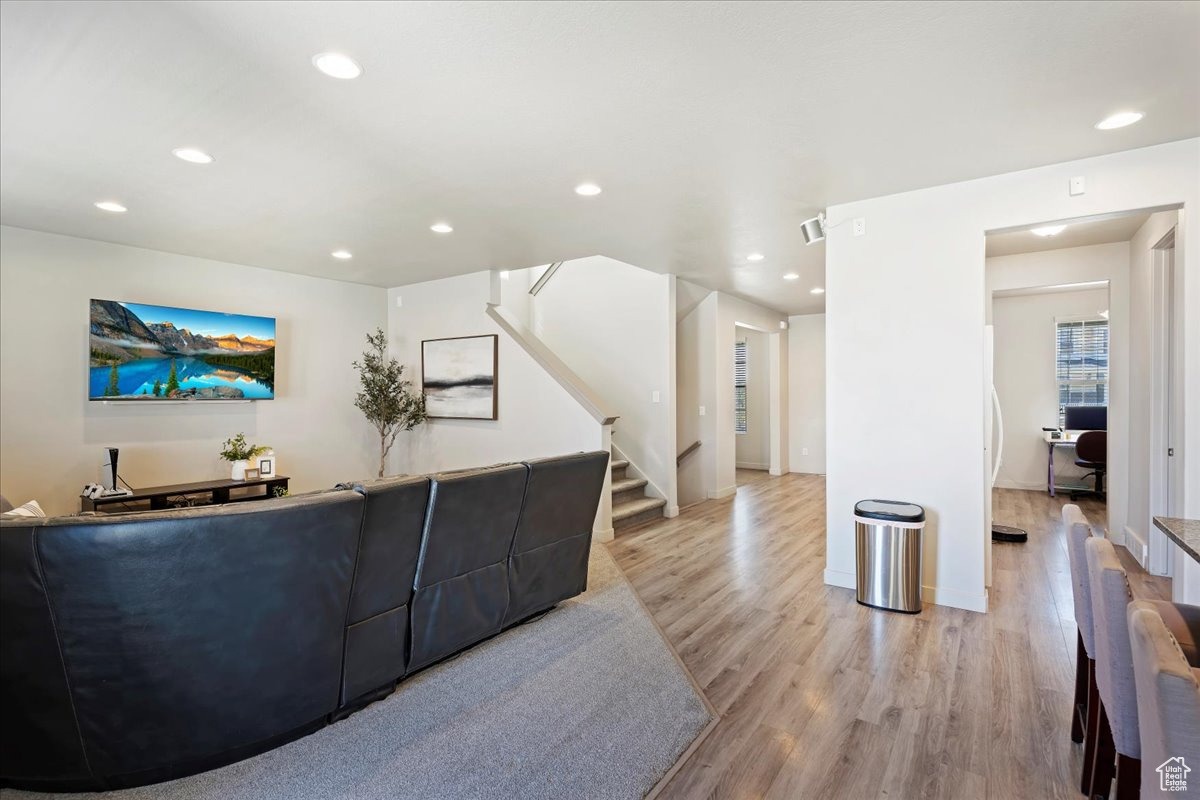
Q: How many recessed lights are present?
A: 10